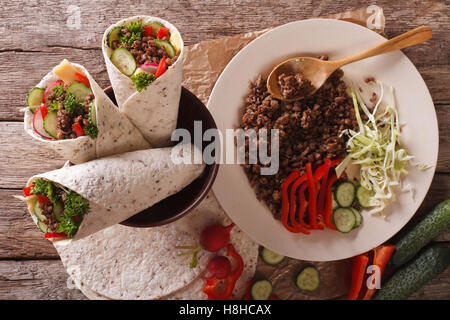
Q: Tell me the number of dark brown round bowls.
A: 1